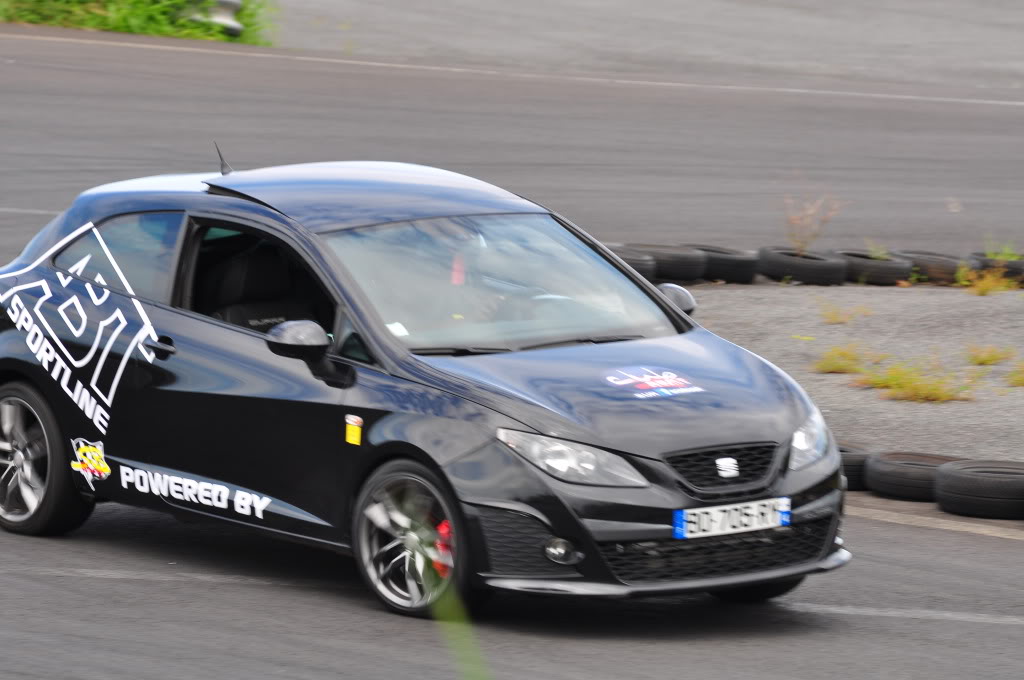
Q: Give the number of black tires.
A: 13